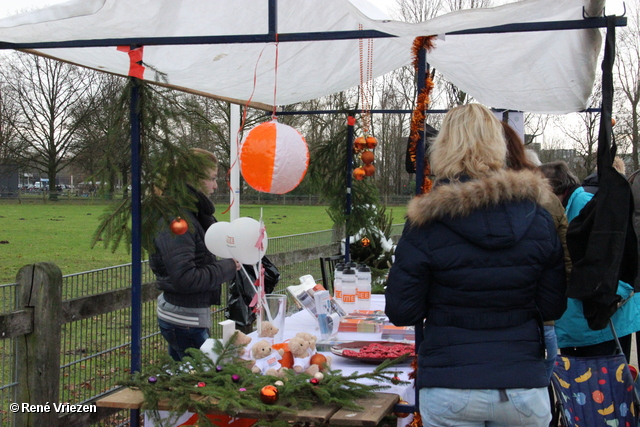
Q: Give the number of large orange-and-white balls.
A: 1